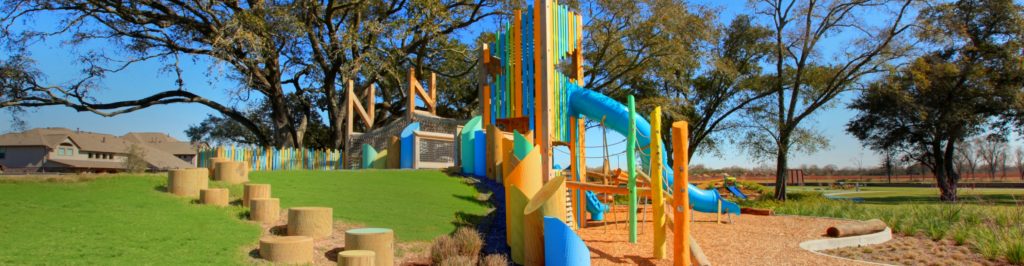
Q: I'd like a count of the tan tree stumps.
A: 10